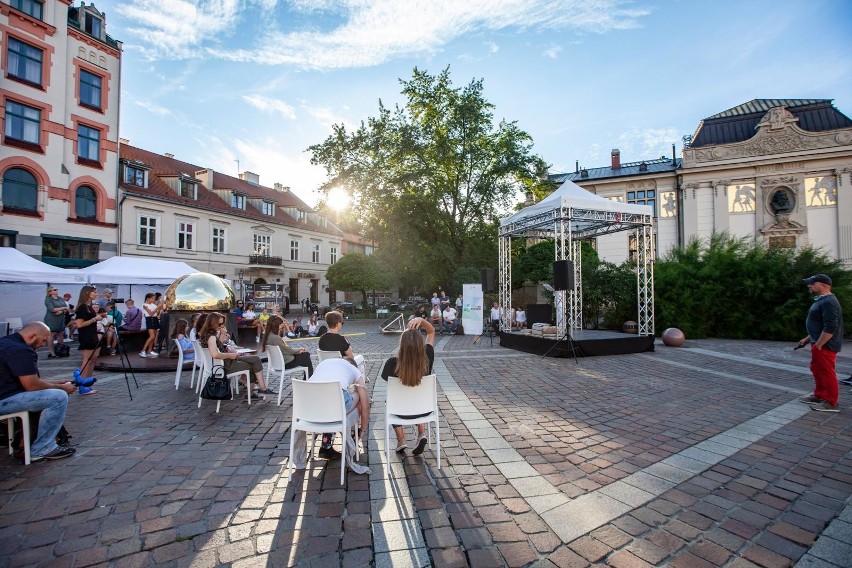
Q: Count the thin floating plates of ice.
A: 0